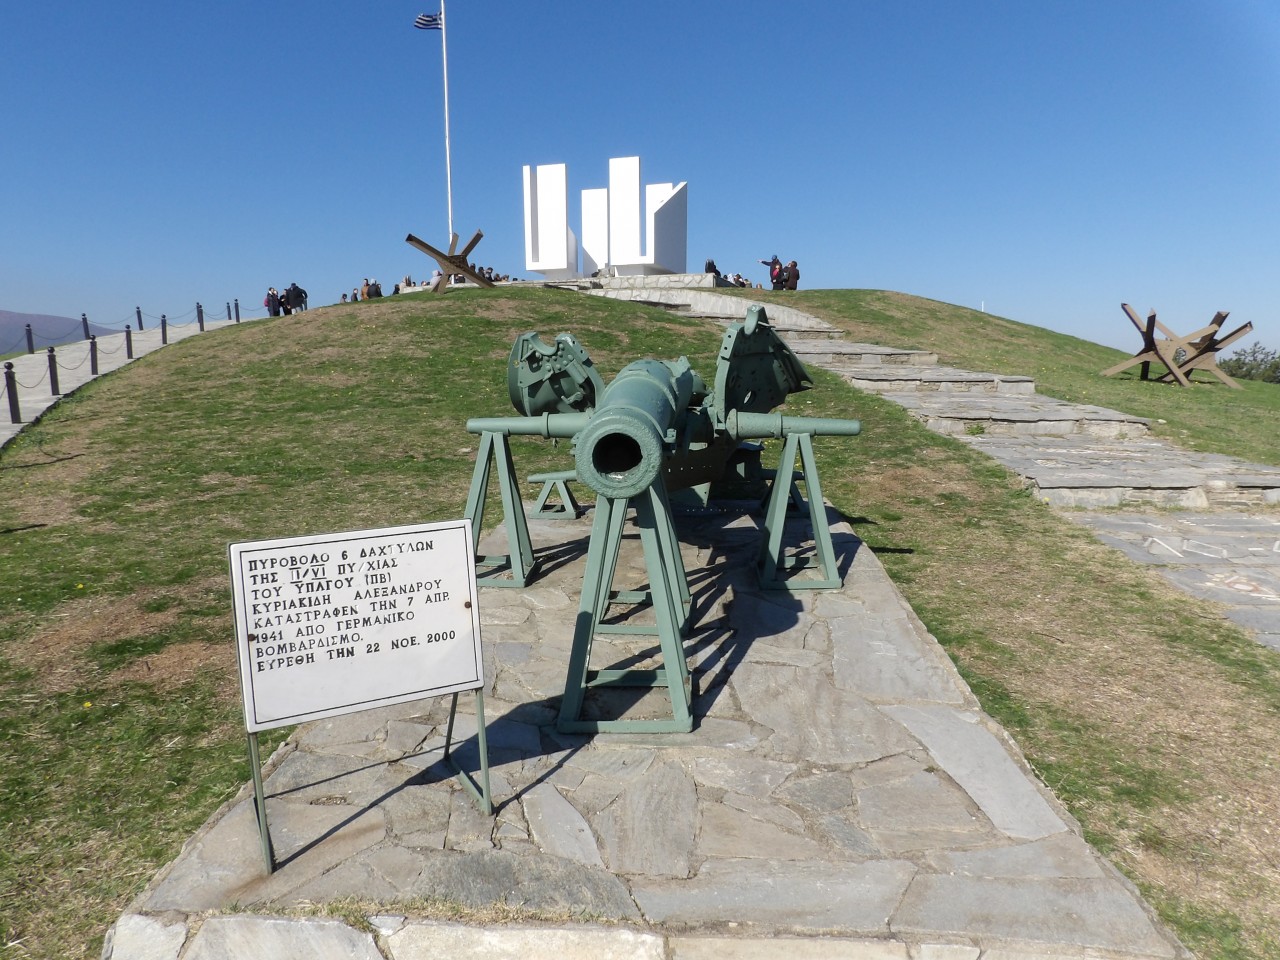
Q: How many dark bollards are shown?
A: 12